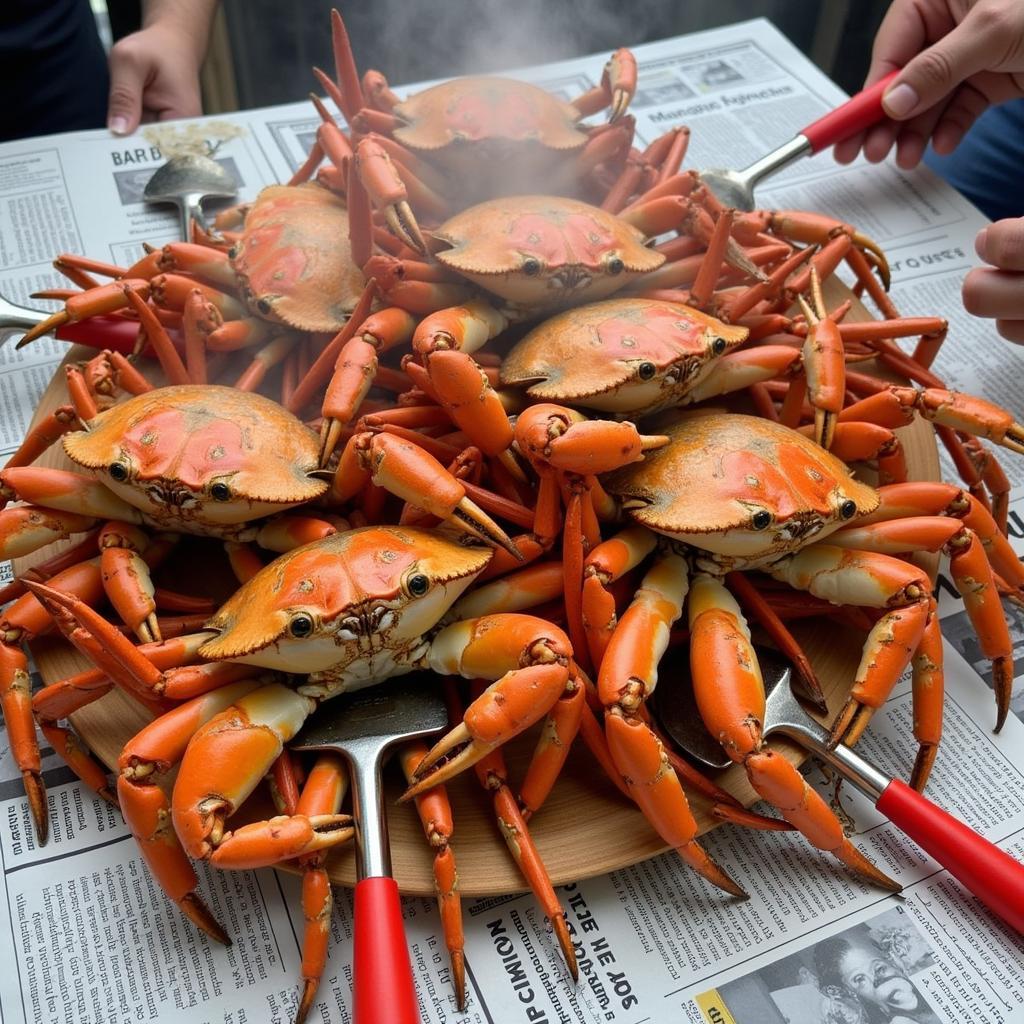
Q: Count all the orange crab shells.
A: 7